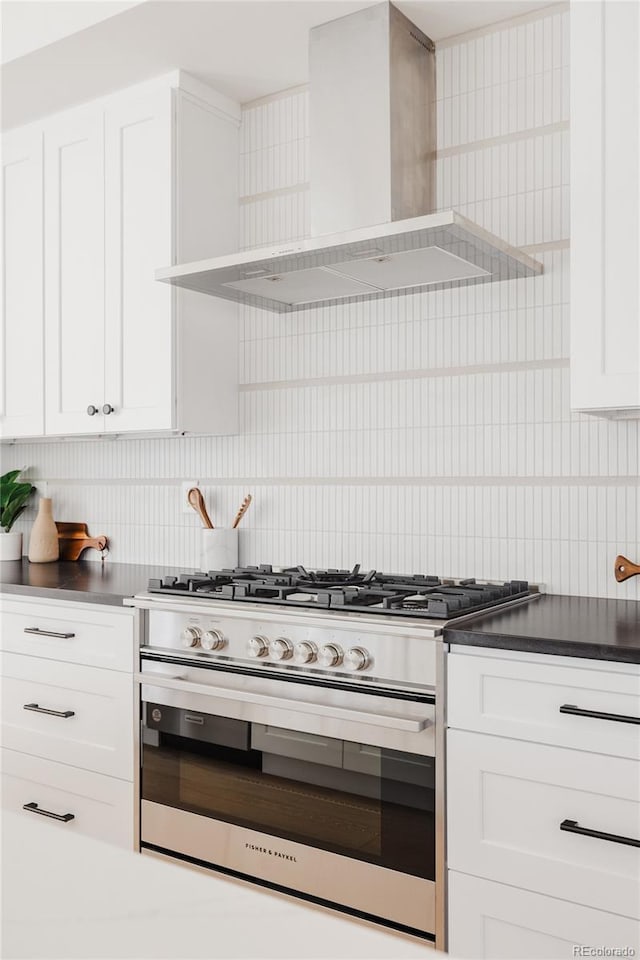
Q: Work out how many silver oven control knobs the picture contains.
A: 7